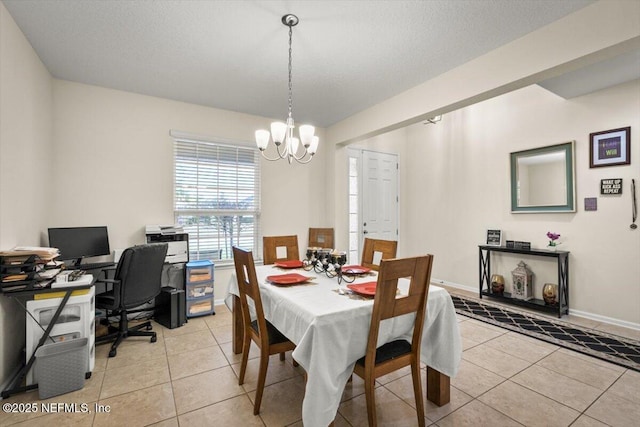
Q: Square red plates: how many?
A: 4